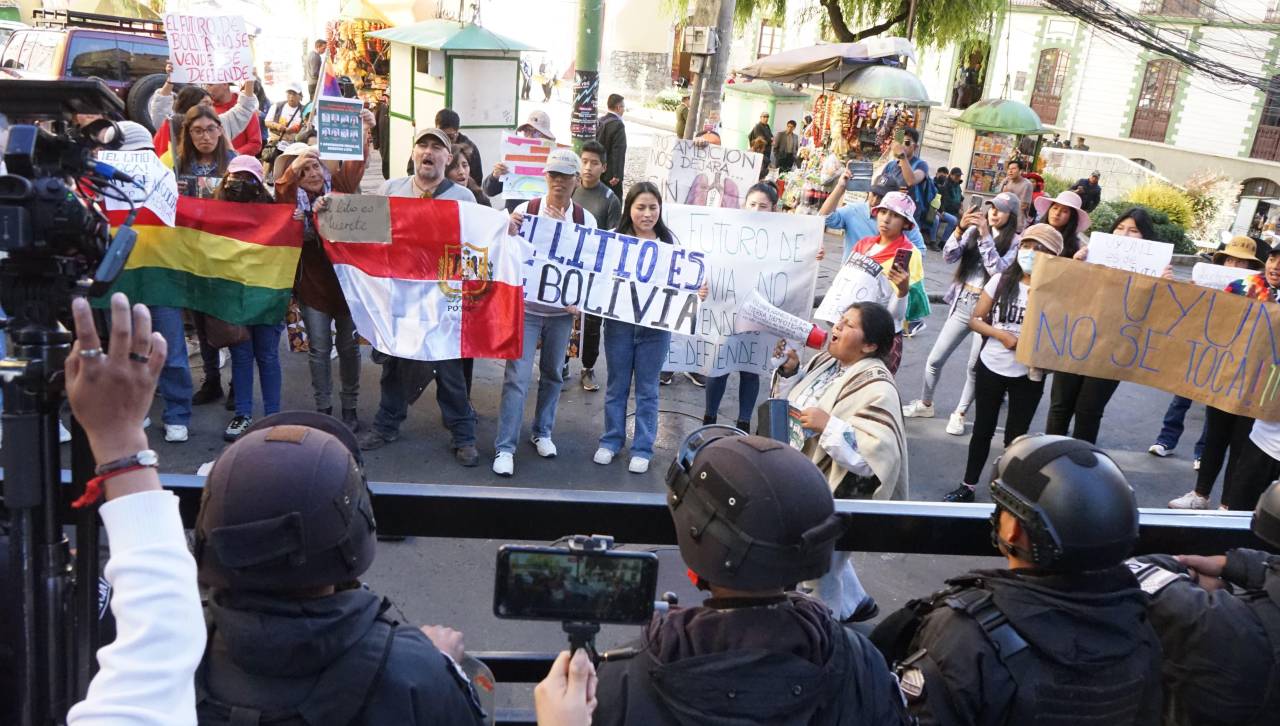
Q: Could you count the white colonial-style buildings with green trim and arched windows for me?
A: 1